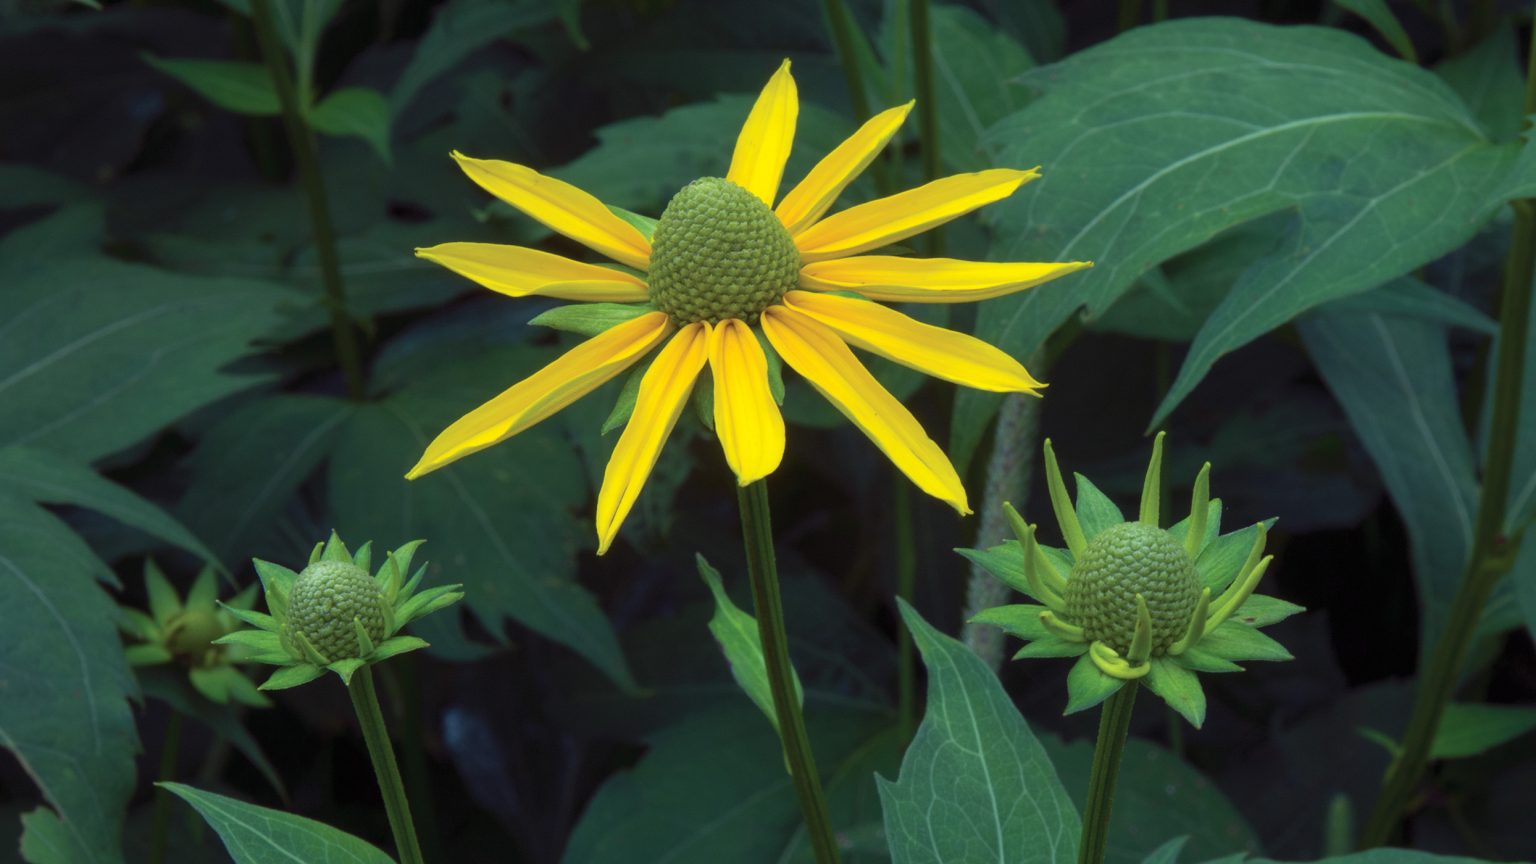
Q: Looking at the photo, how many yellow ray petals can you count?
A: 11